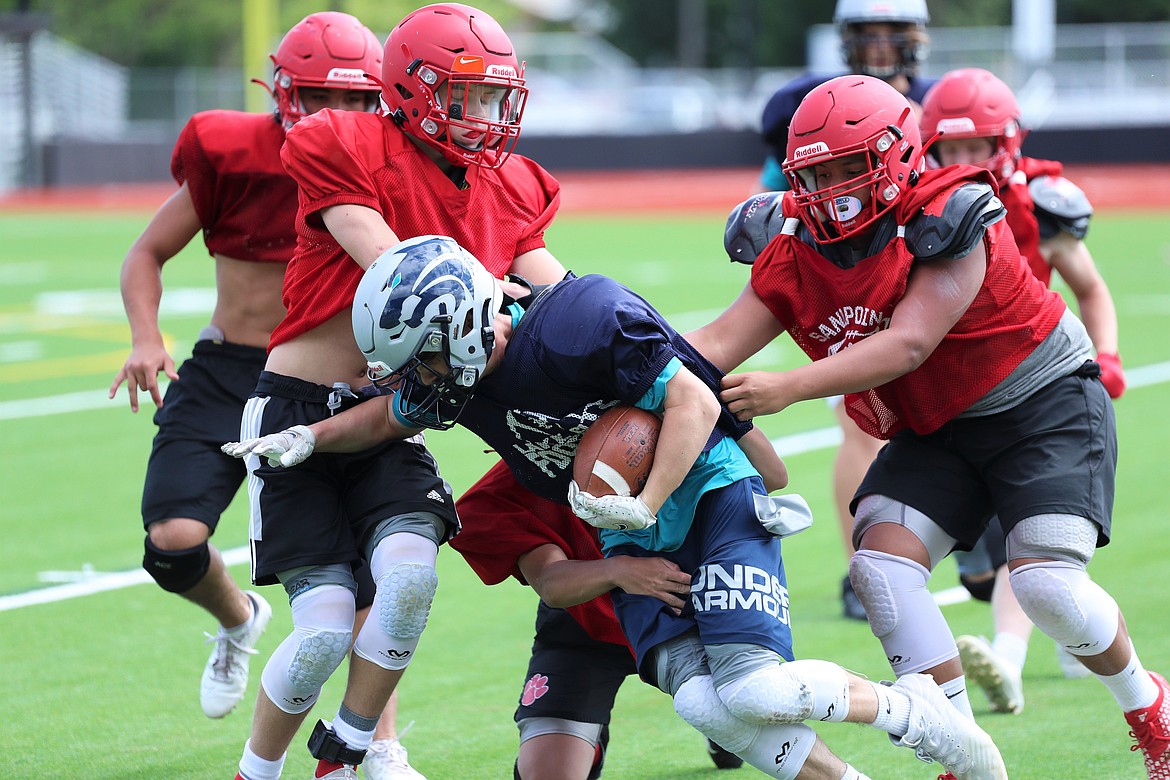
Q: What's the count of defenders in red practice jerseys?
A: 5